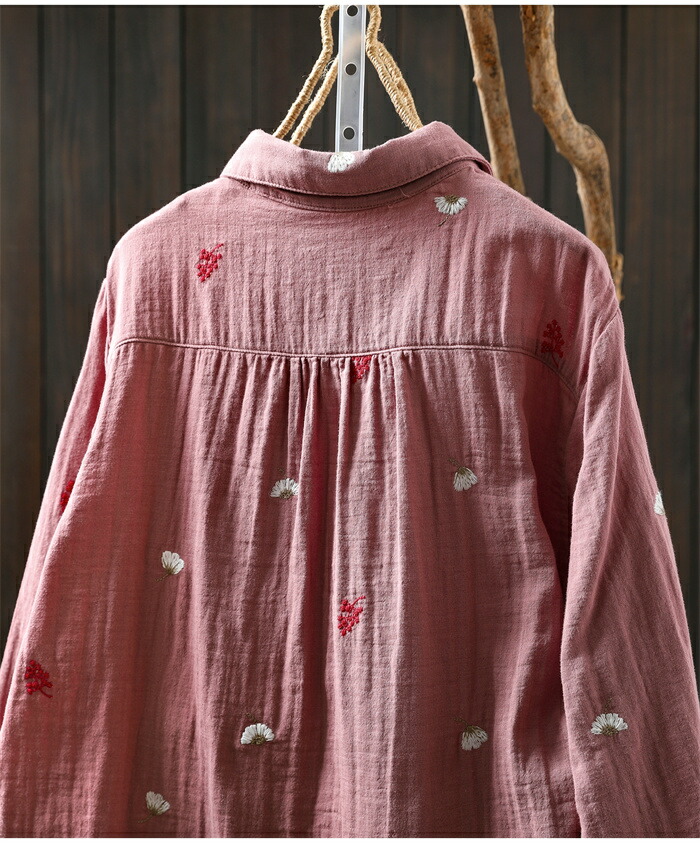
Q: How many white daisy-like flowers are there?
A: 10